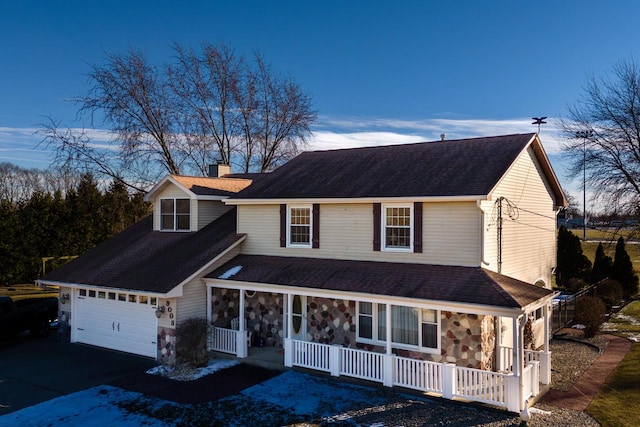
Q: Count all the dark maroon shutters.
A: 4